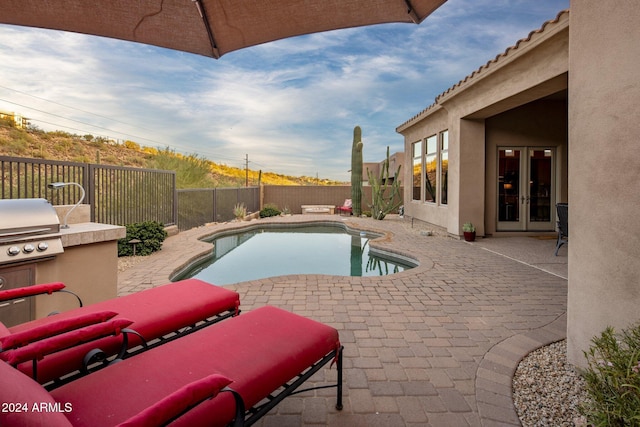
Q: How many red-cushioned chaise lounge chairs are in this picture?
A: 2